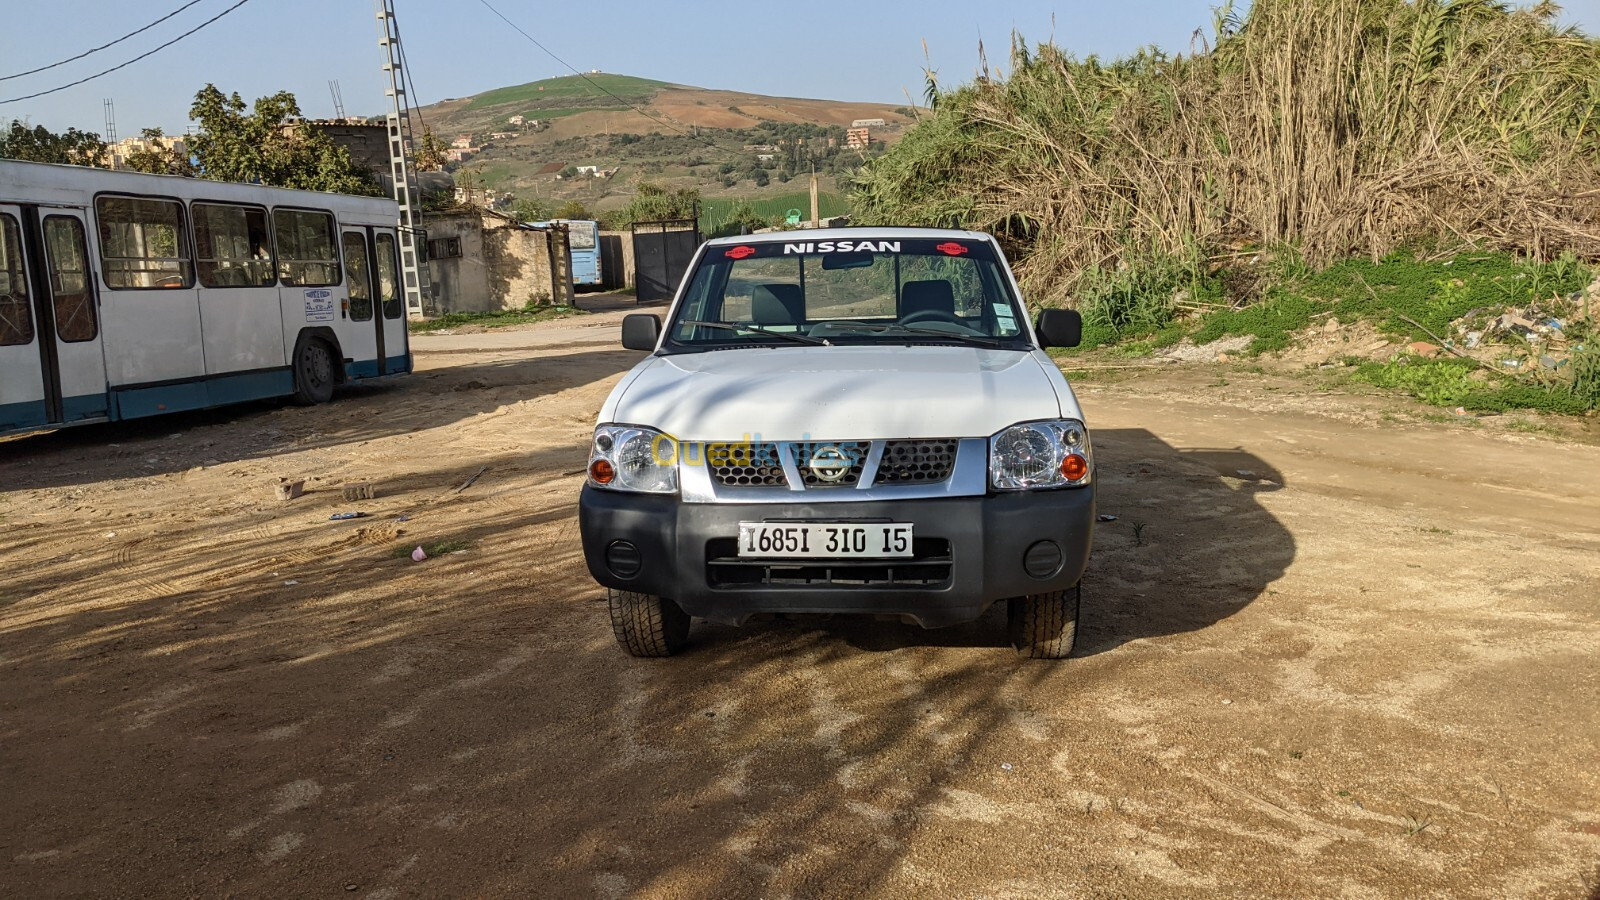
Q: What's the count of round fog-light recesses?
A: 2